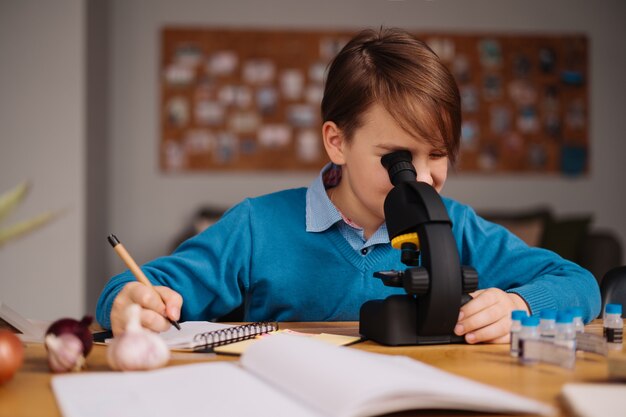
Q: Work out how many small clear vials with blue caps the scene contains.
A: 6